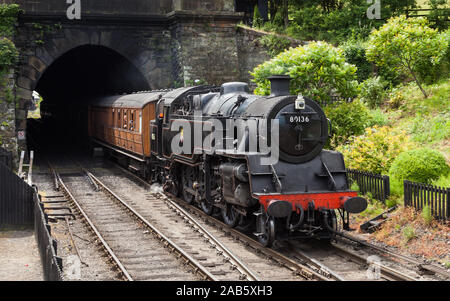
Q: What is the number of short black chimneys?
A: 1